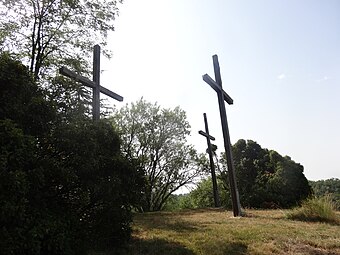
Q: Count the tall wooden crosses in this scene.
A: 3